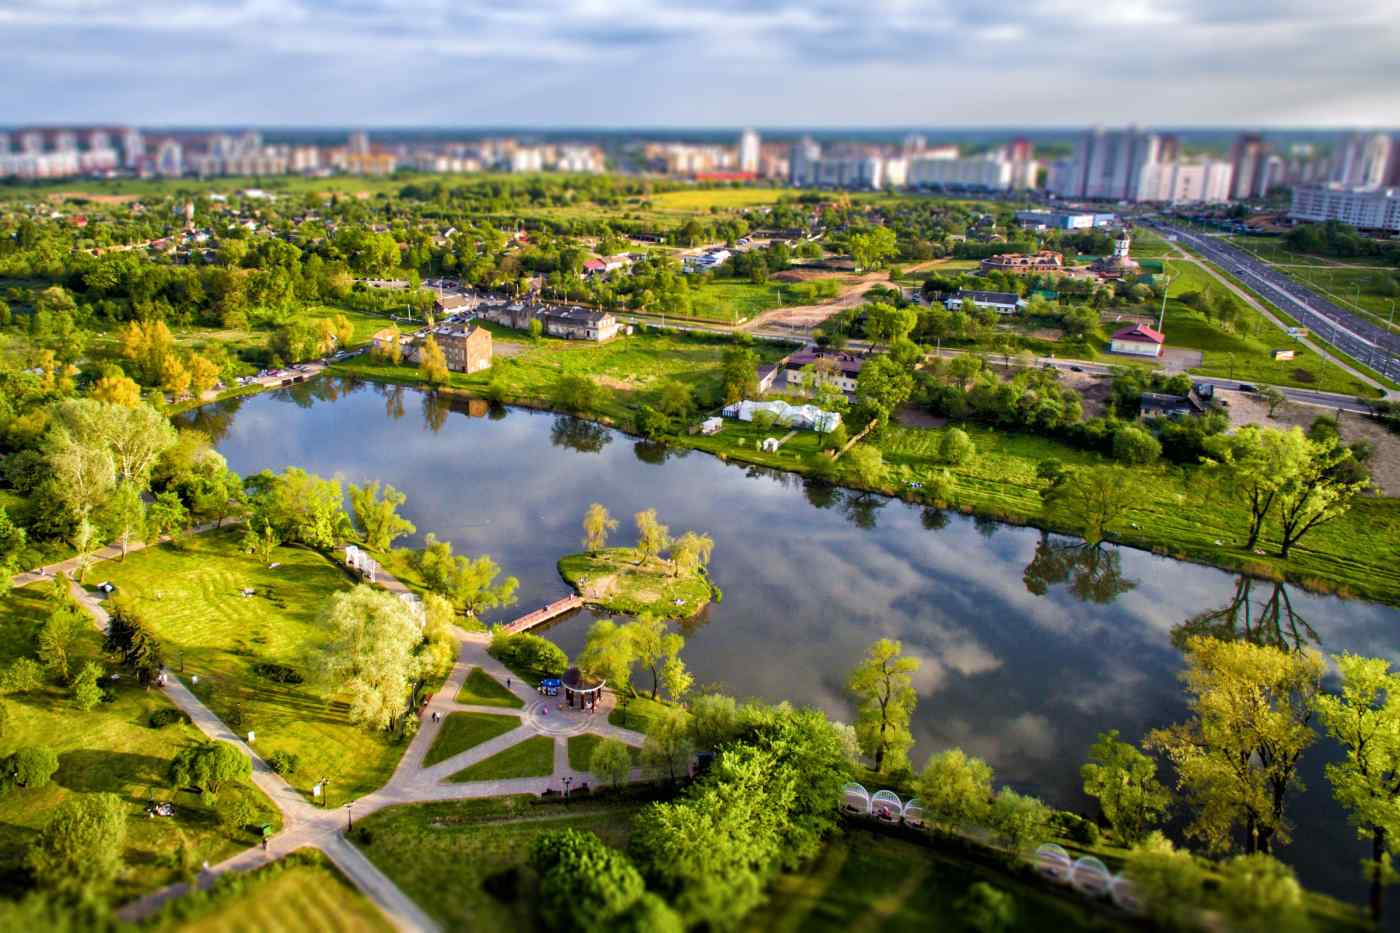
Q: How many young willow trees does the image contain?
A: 3